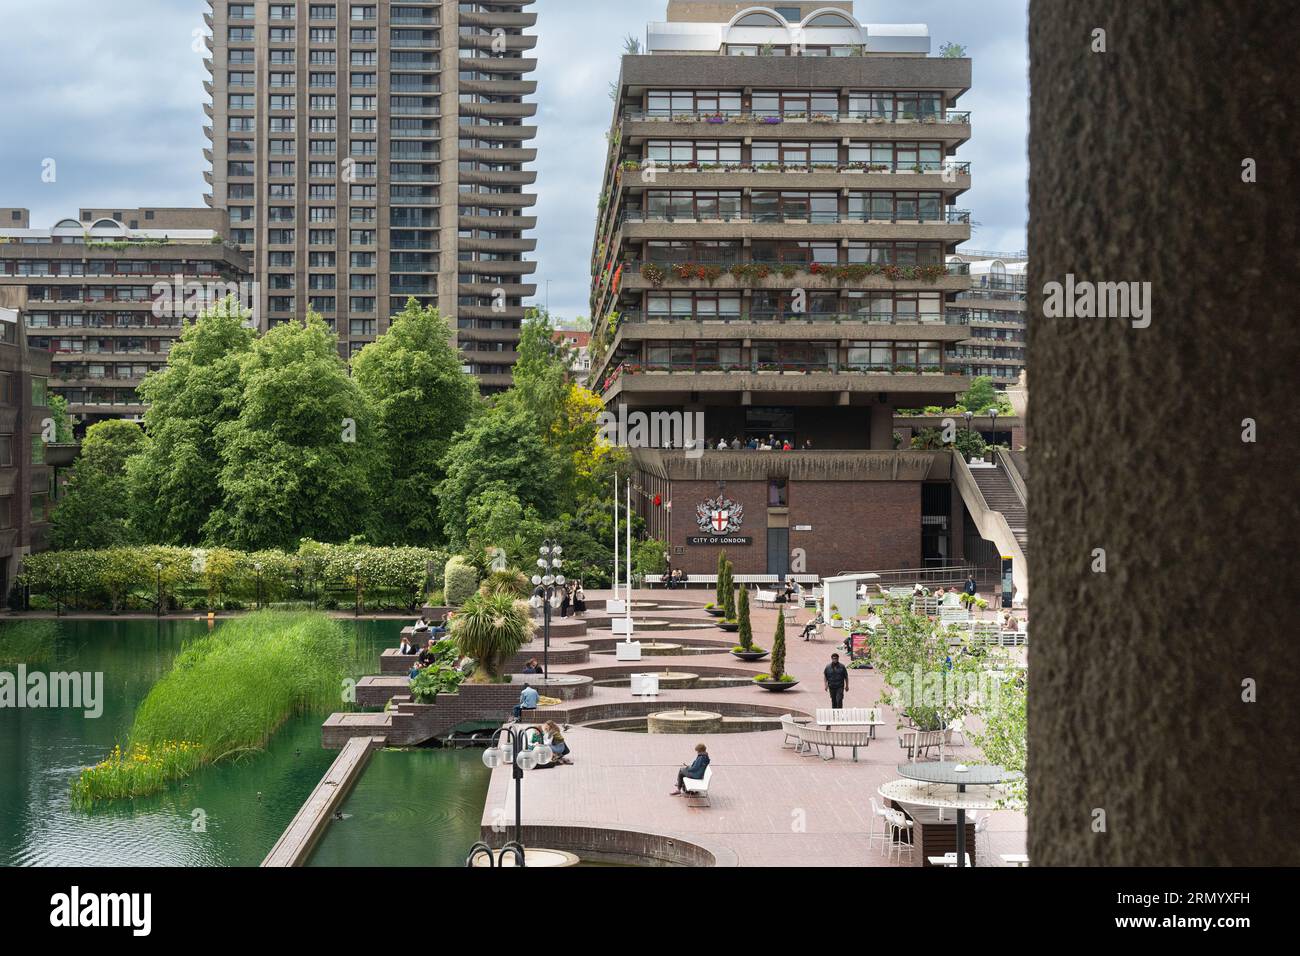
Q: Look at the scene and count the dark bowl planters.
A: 4